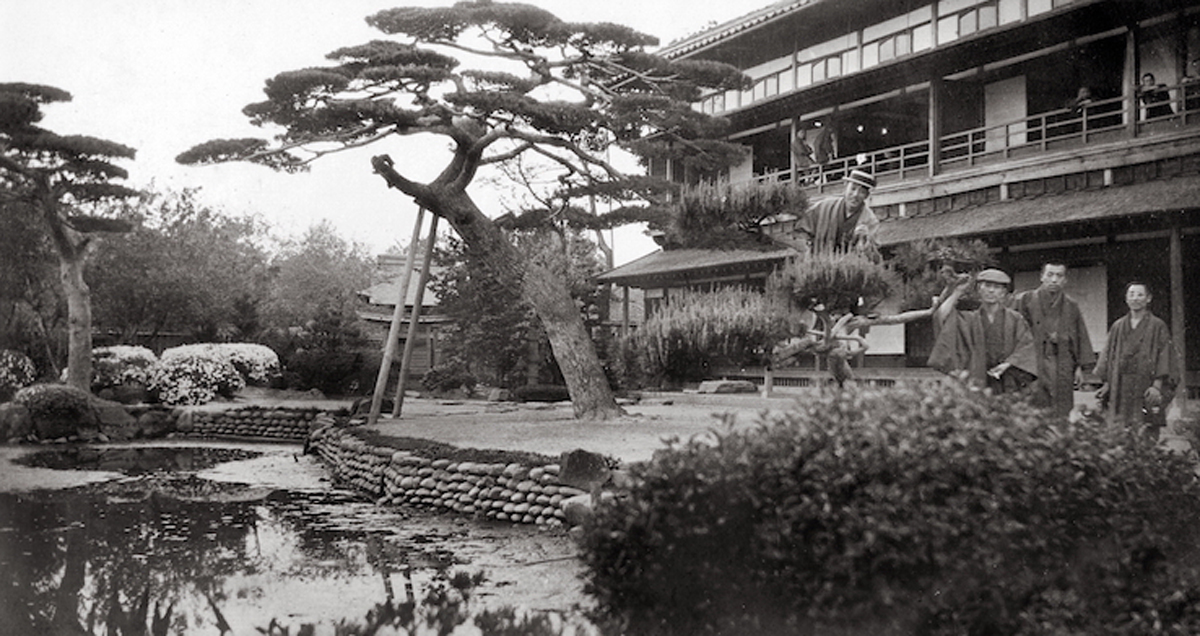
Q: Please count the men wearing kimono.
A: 4